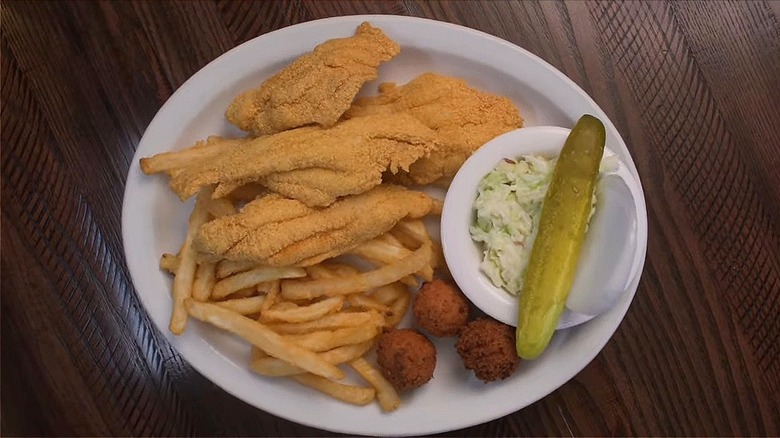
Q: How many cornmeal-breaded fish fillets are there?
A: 4